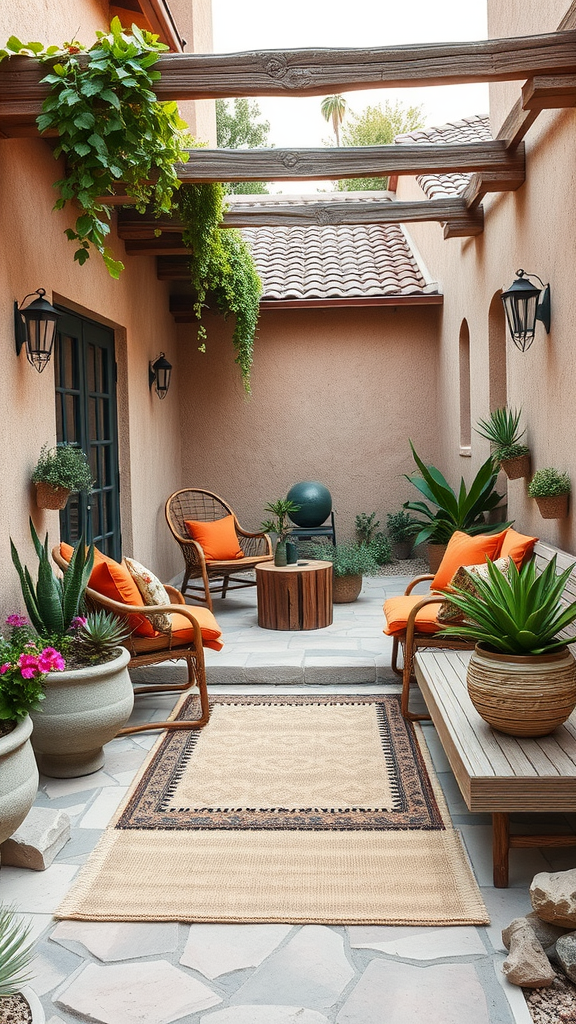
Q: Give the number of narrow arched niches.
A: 2